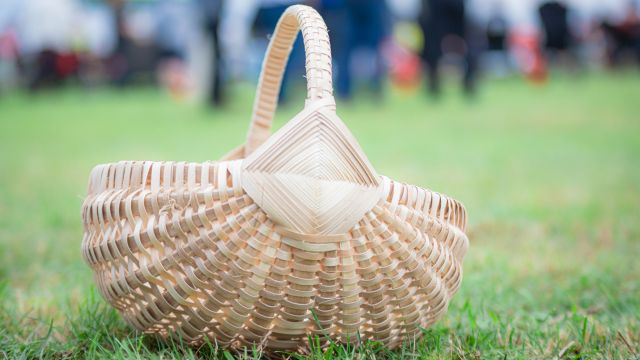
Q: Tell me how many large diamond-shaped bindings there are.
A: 1